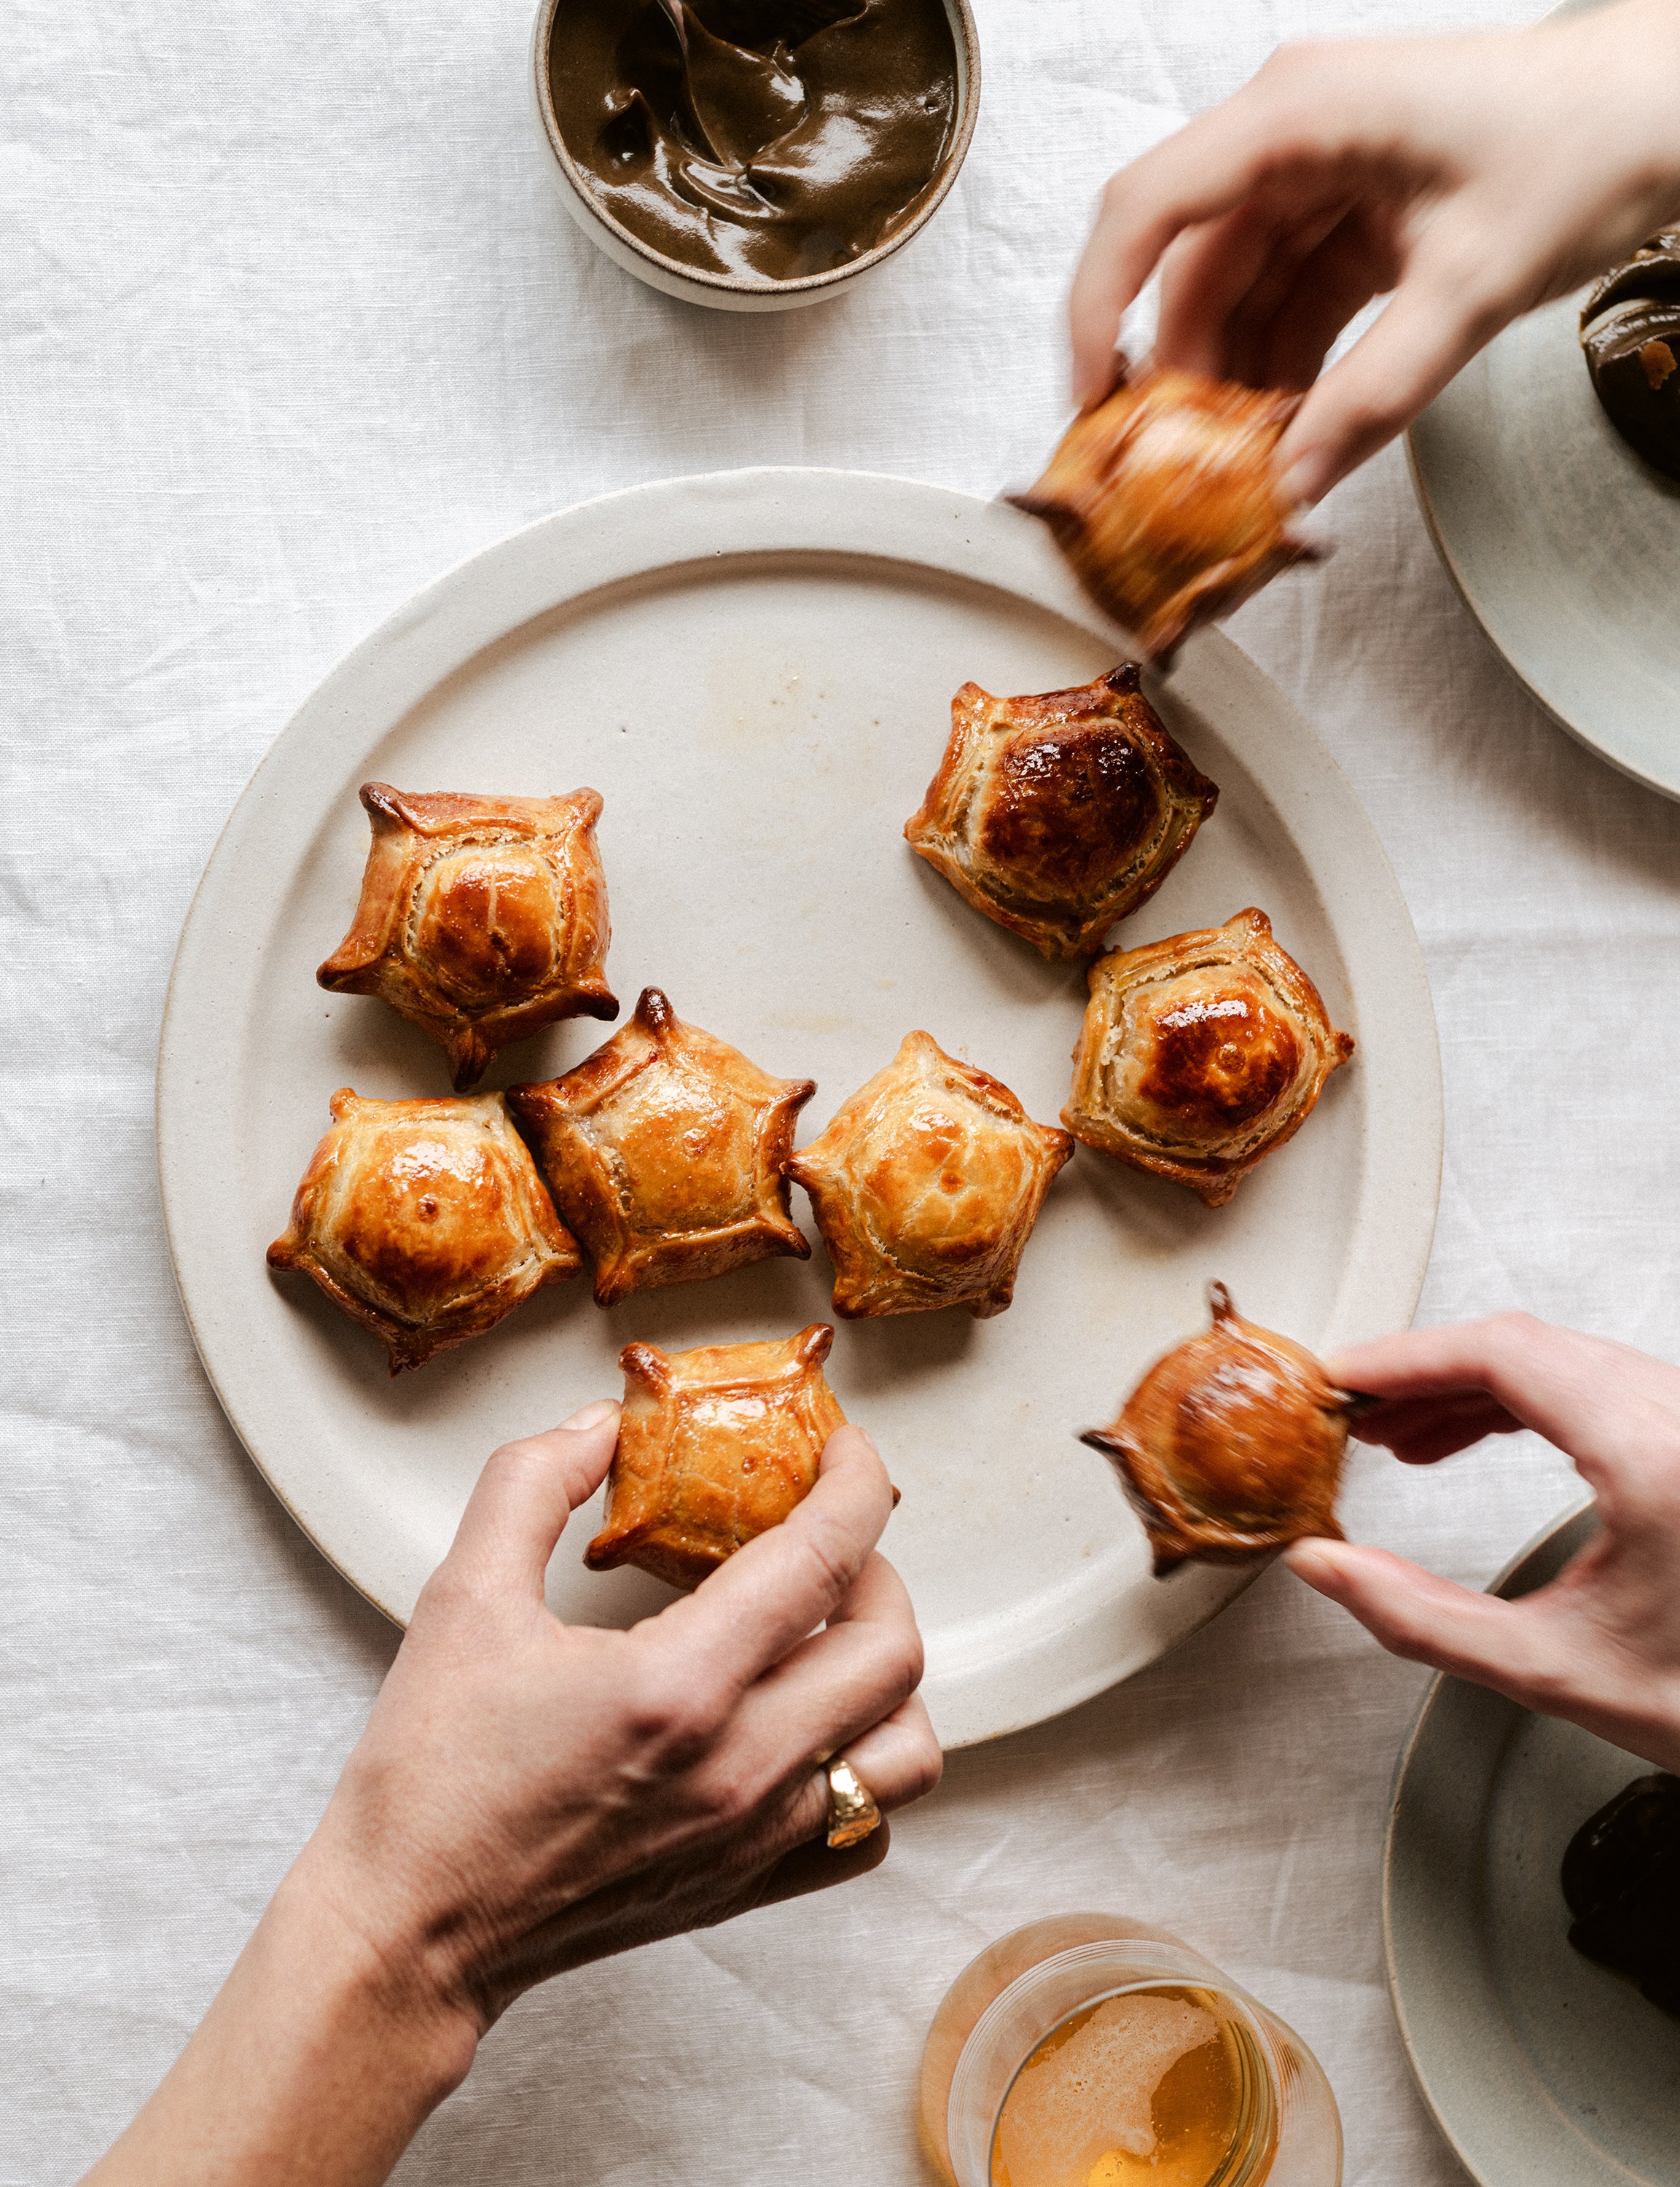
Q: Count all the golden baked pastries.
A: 9